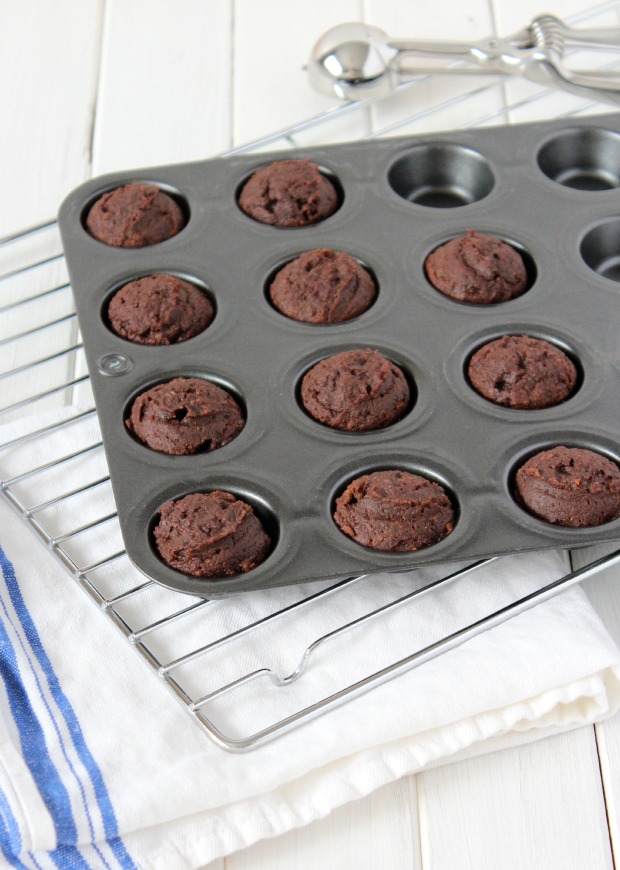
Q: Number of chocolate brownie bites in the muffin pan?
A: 11